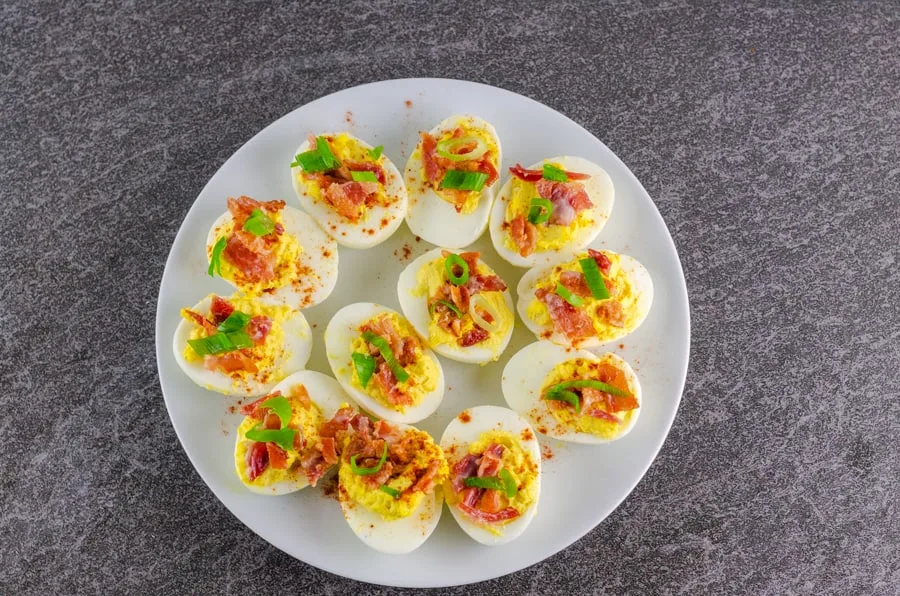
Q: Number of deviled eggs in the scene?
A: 12